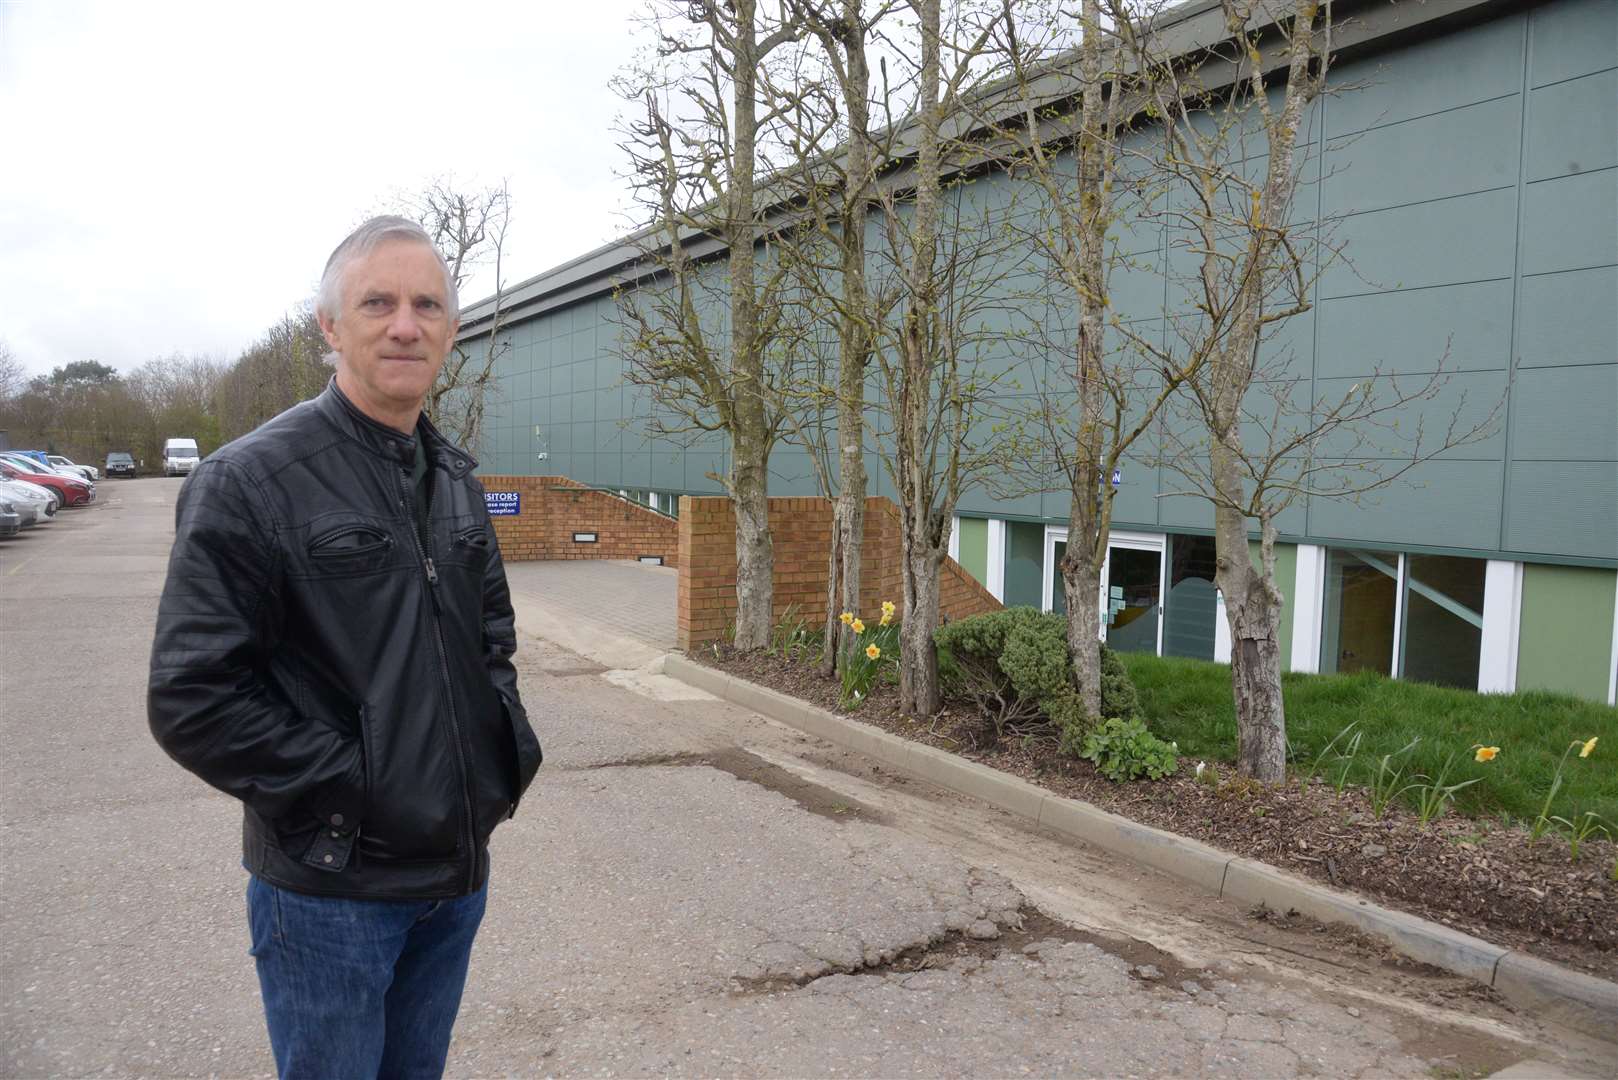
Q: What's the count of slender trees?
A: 5